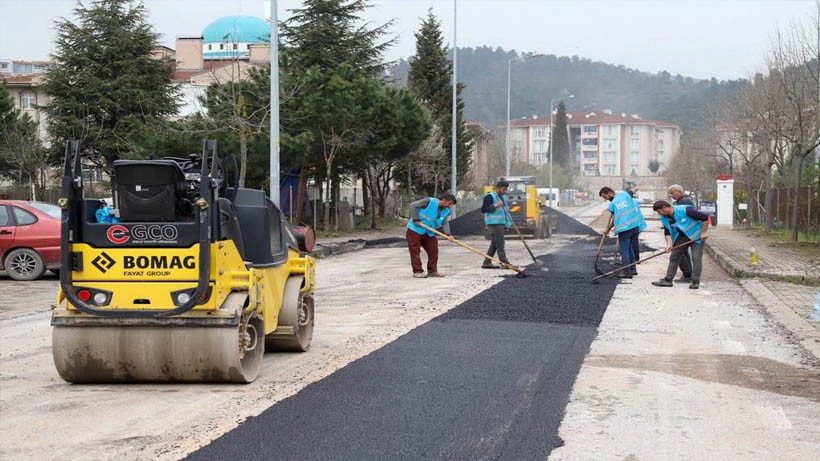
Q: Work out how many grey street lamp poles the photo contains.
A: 4